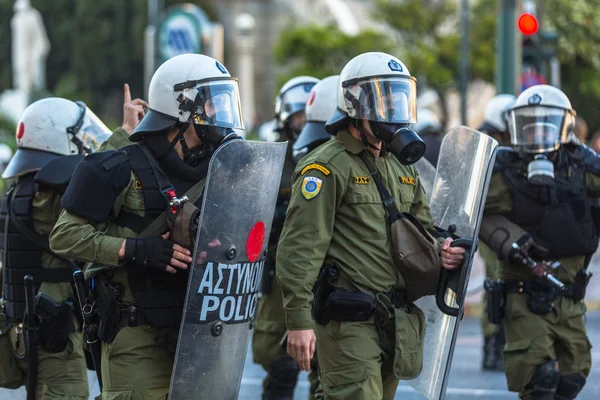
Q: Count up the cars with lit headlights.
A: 0